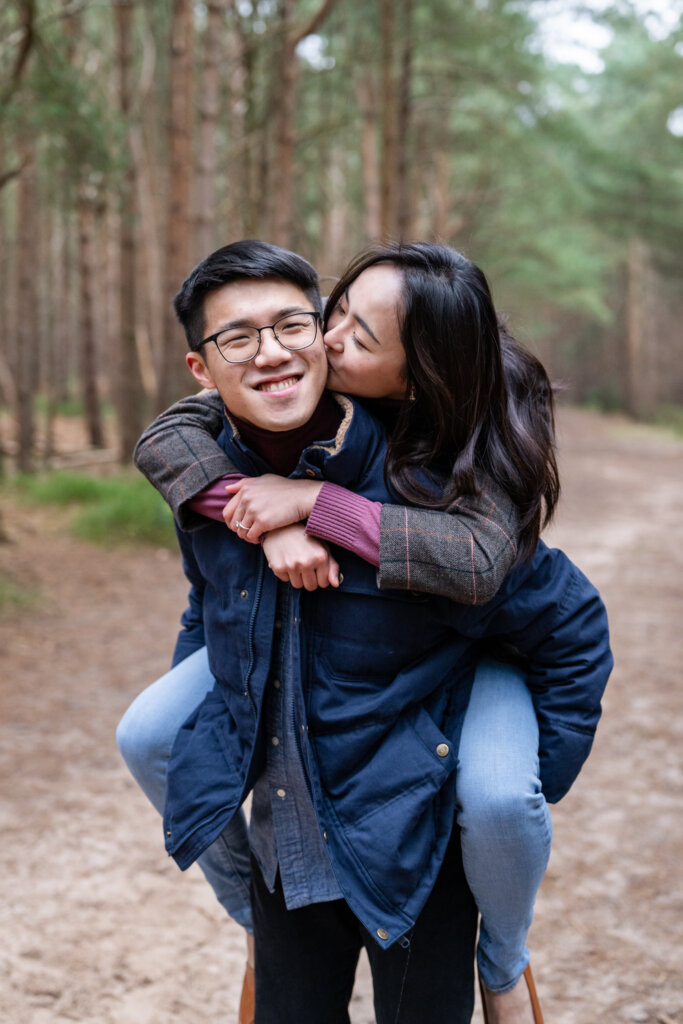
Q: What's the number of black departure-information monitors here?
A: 0